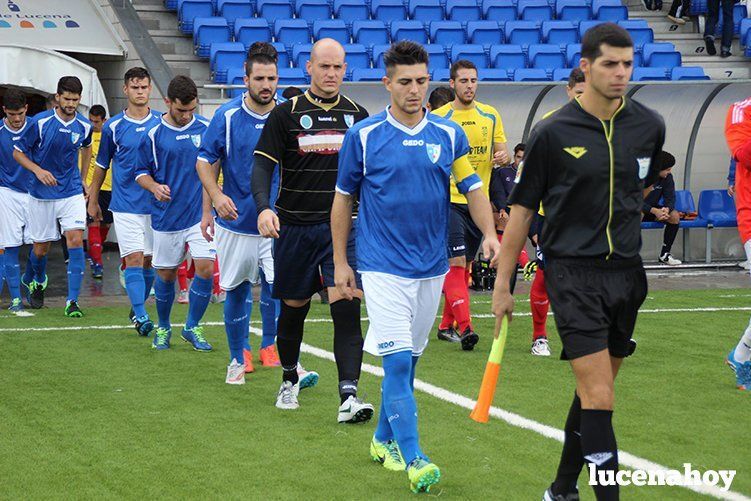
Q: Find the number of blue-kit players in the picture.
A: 6